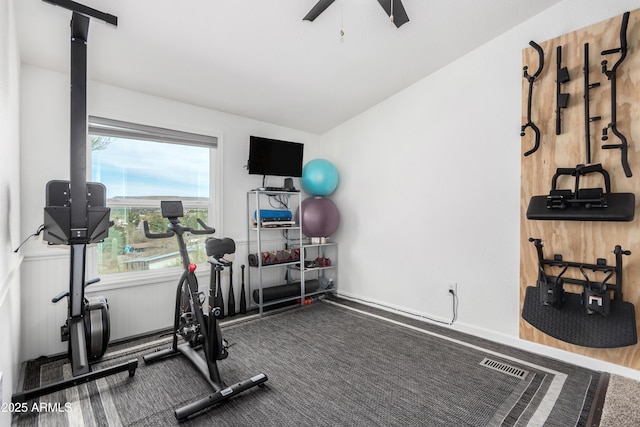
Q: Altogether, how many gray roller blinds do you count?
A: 1